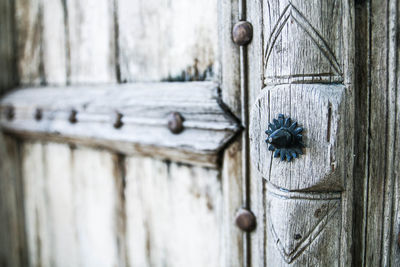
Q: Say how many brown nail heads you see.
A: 7